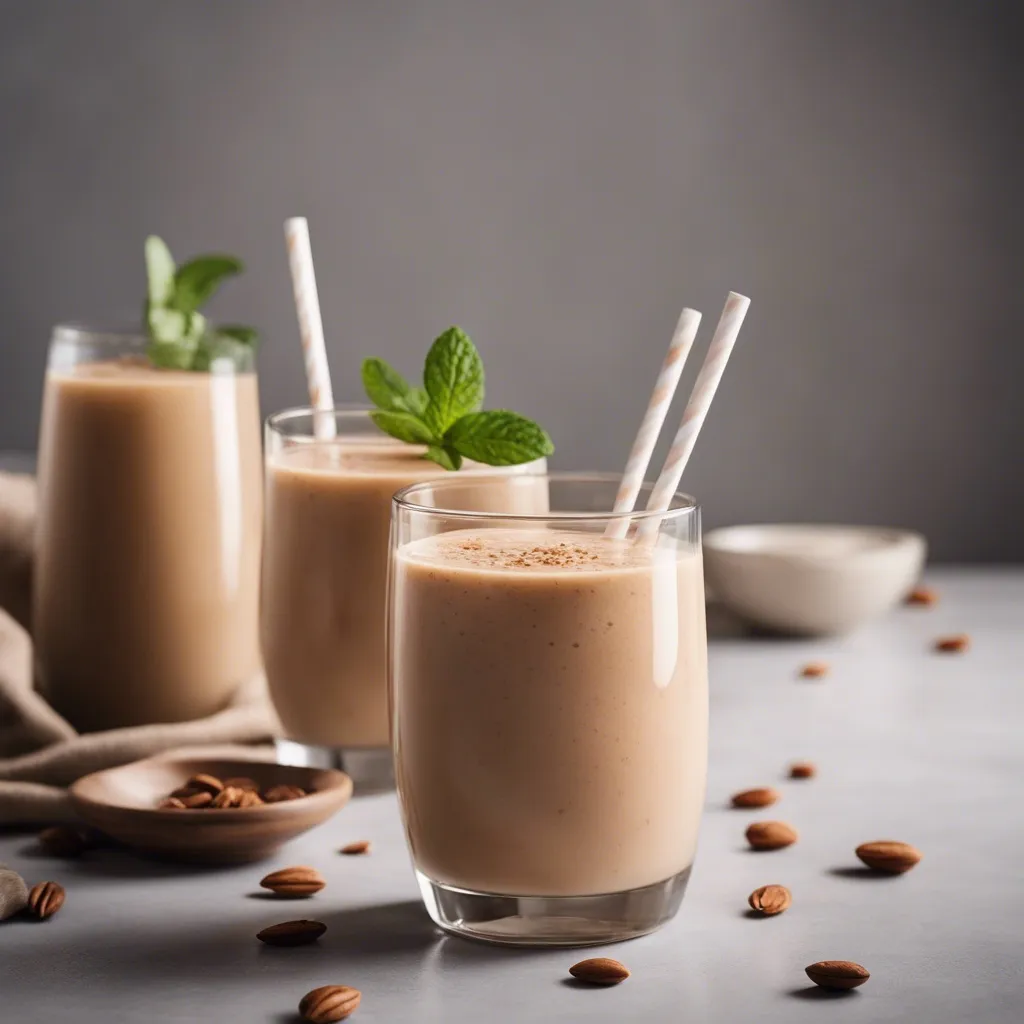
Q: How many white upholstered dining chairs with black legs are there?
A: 0